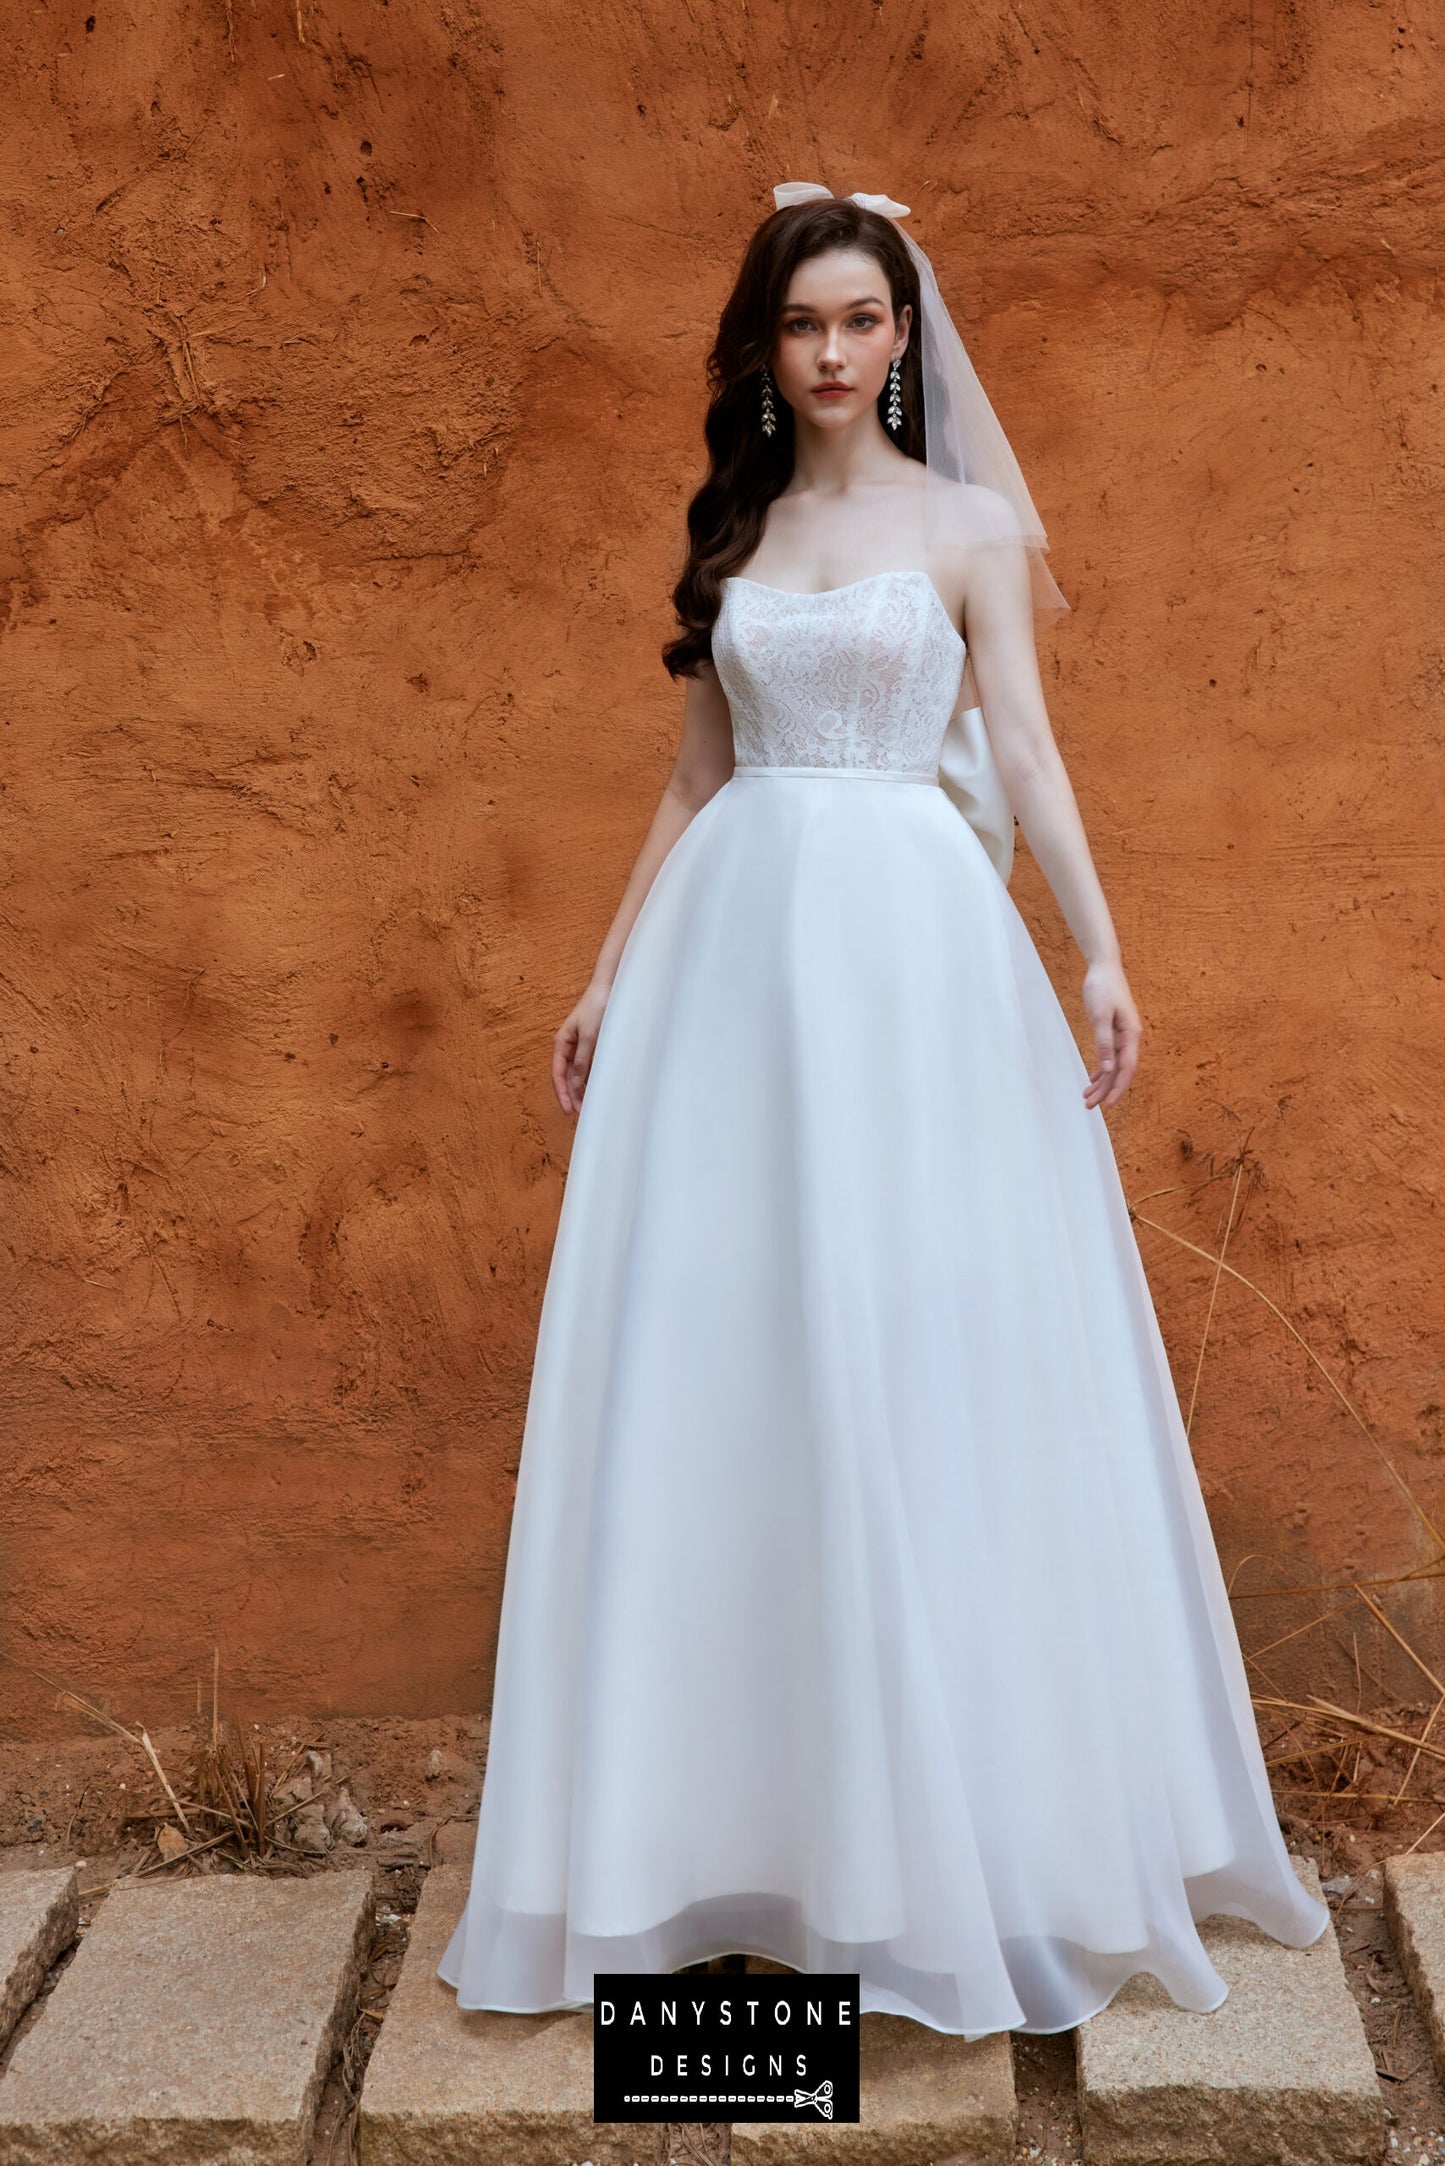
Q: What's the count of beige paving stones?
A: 6